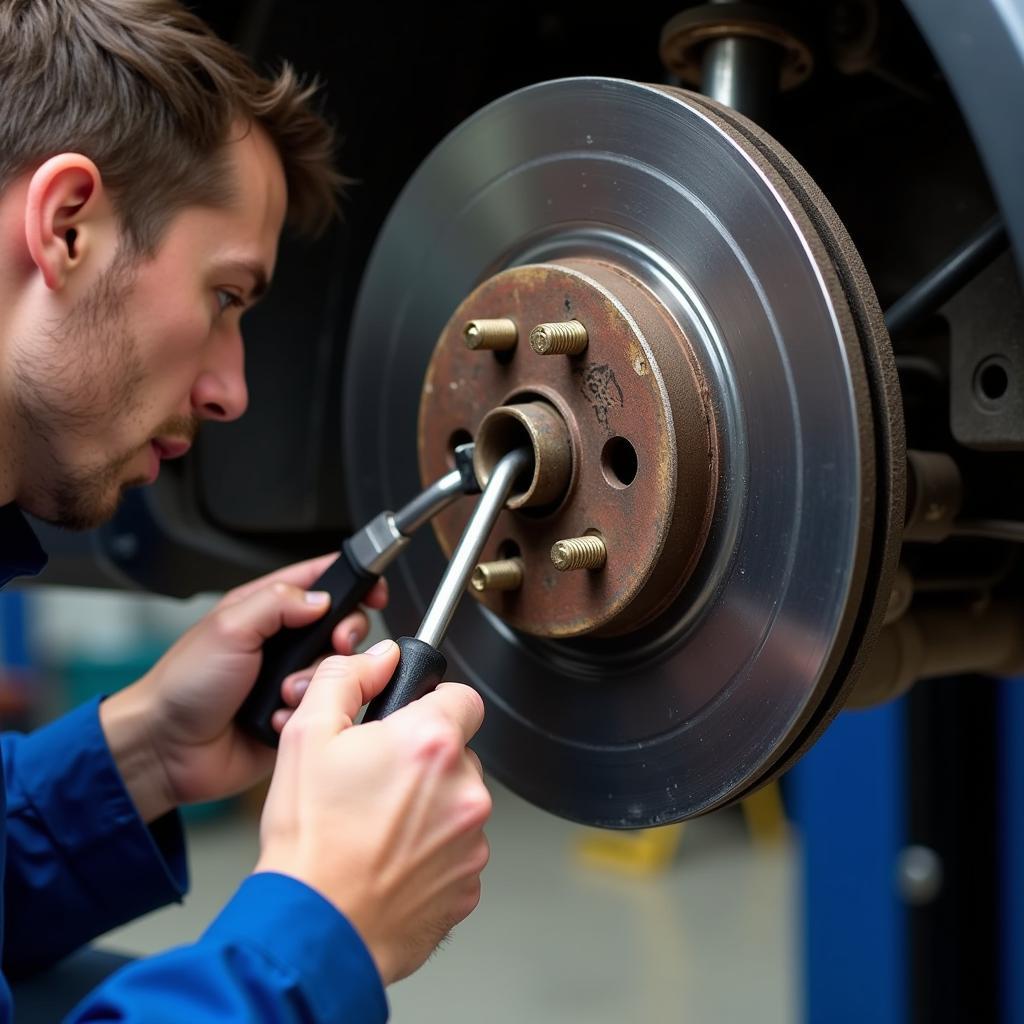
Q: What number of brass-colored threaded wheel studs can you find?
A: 4